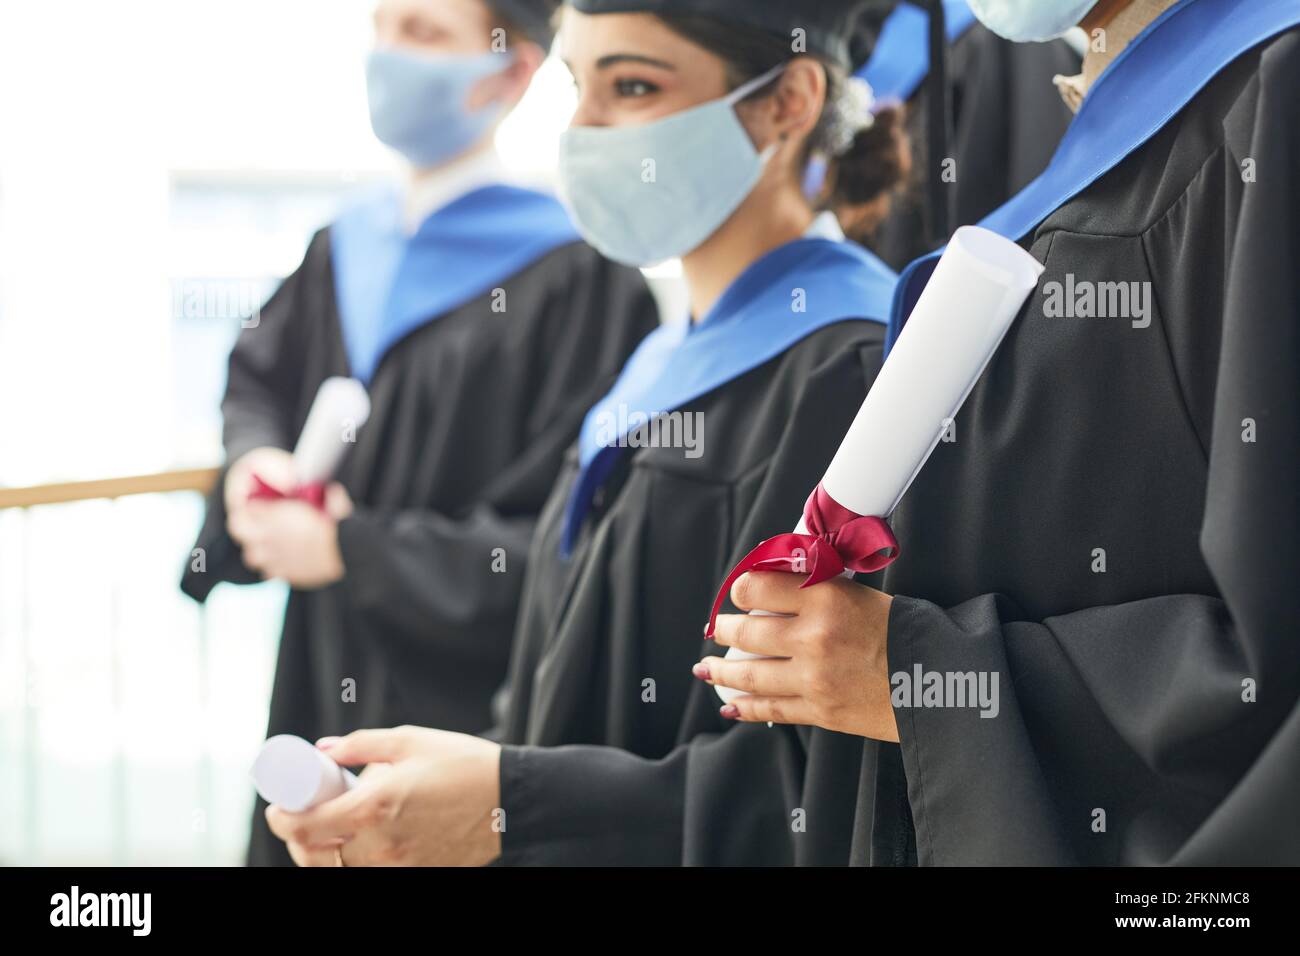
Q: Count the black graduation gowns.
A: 4